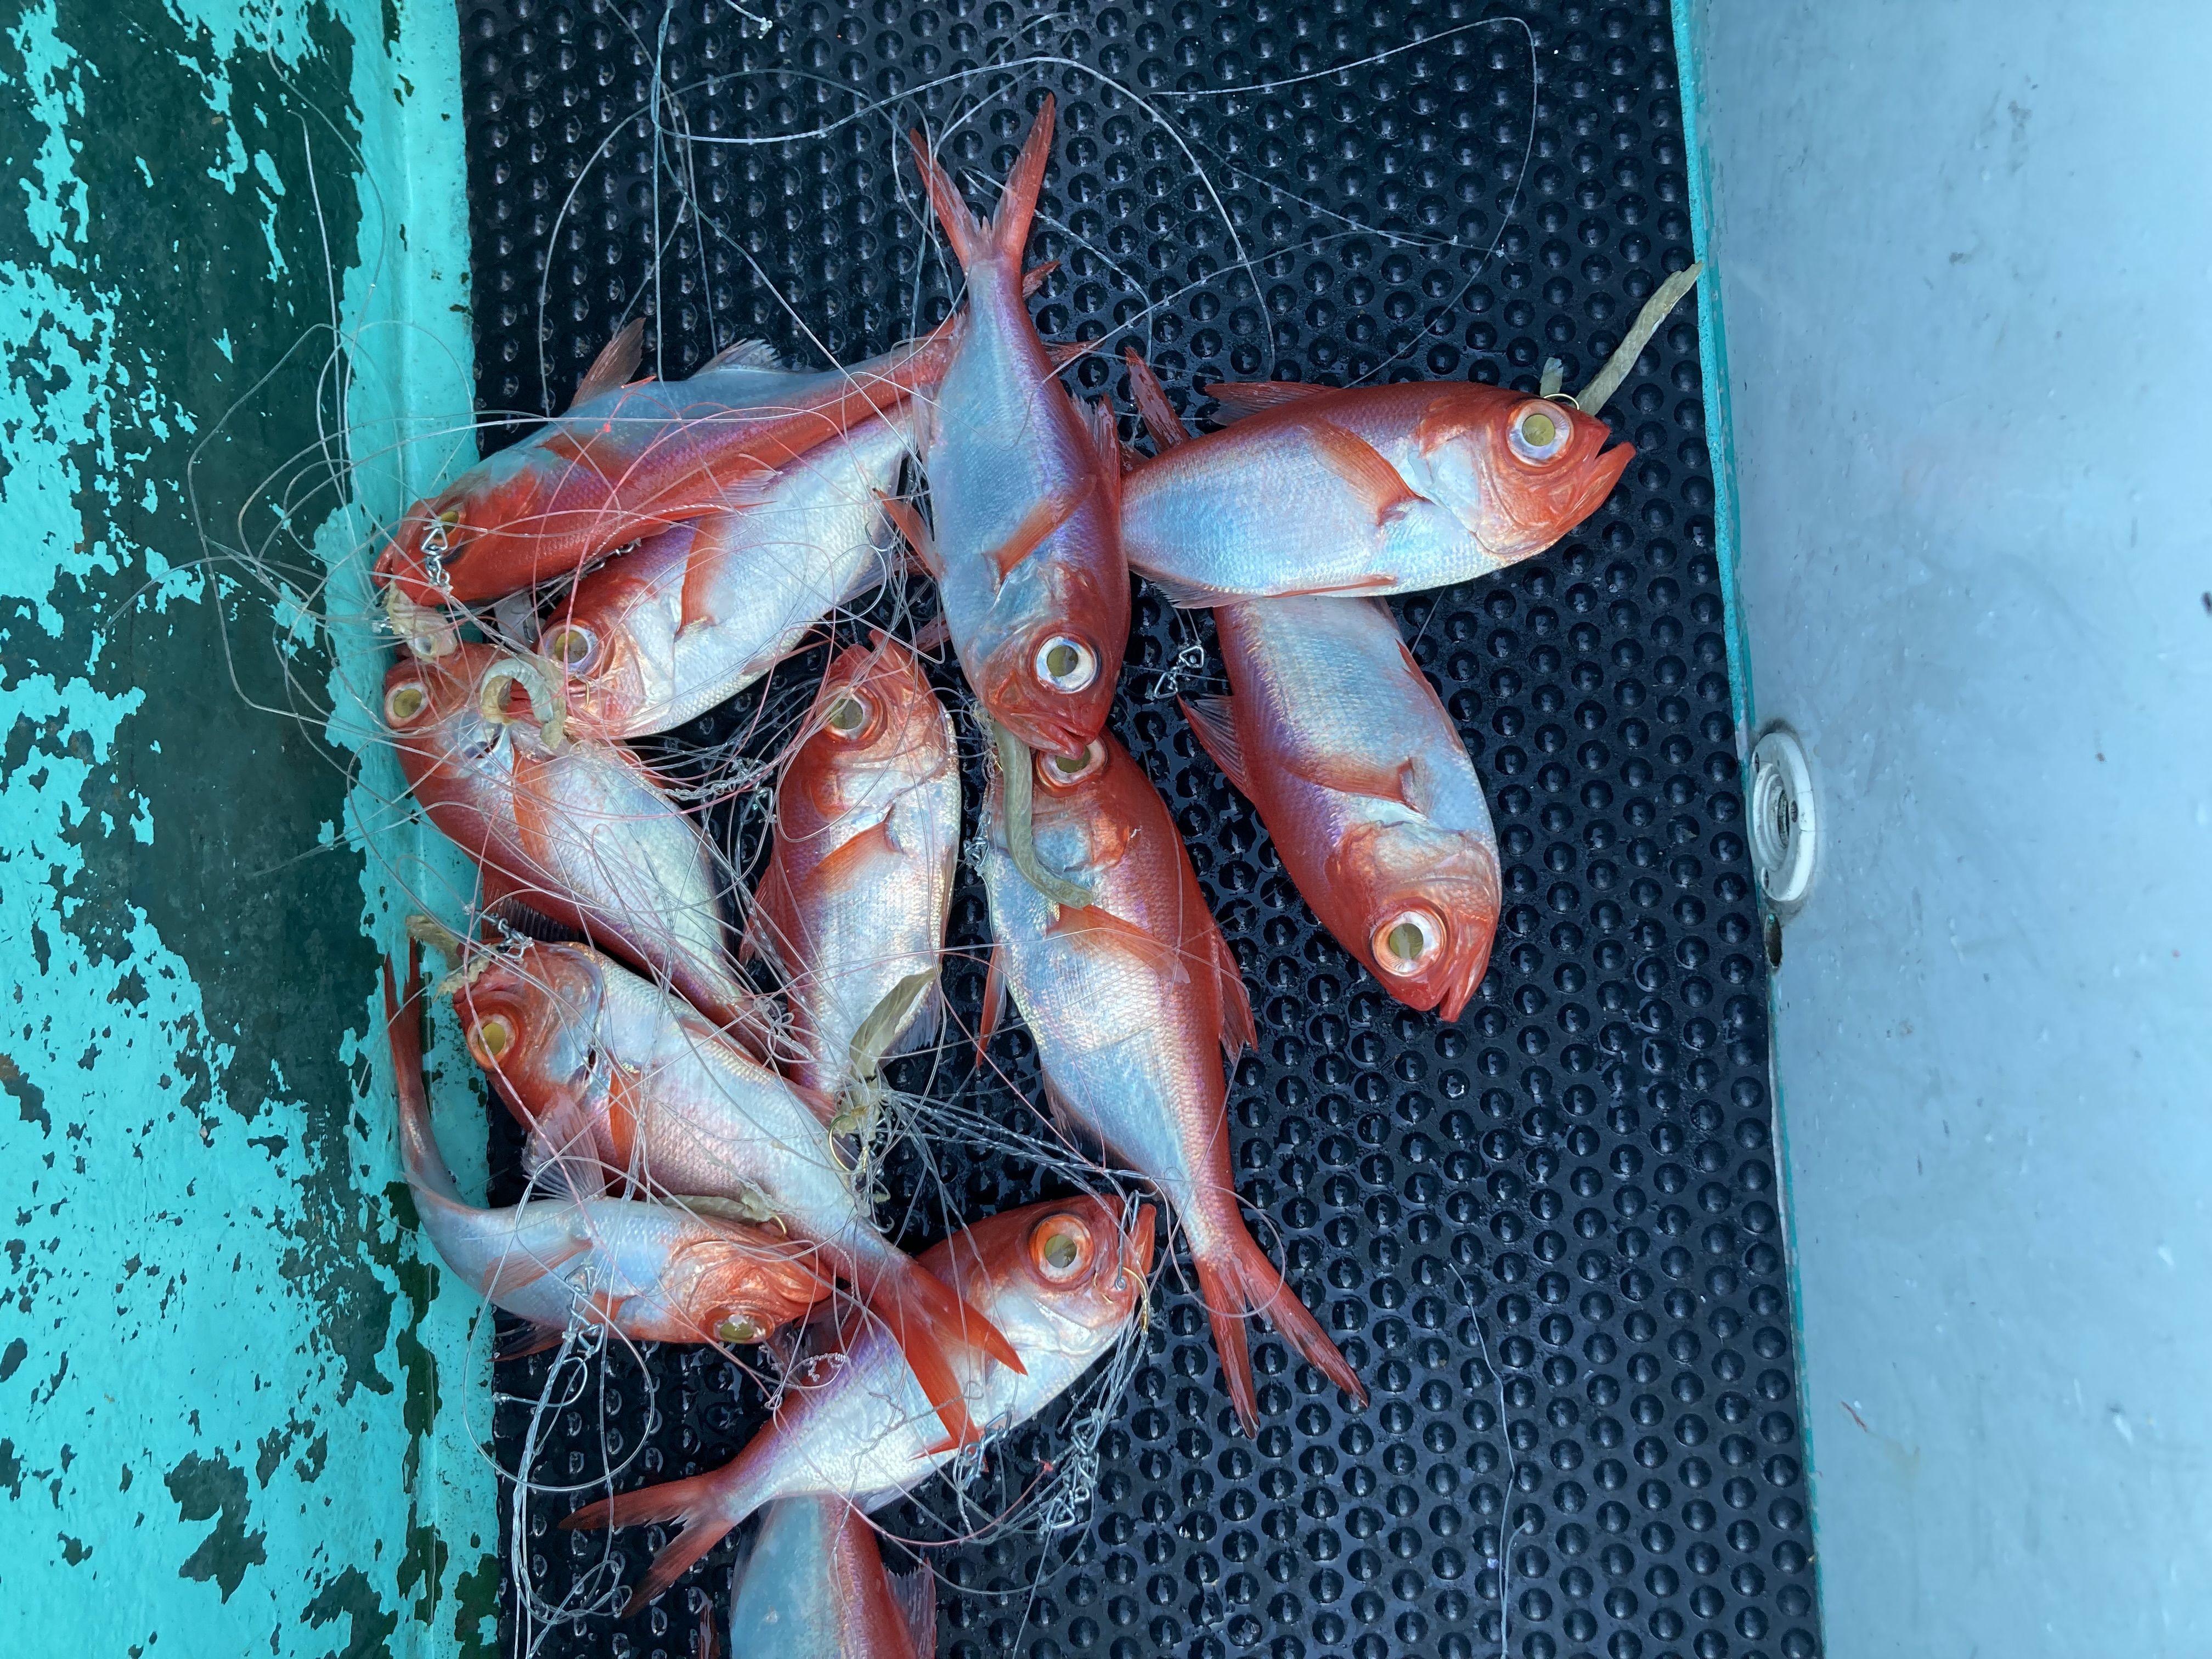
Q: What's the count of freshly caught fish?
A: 12